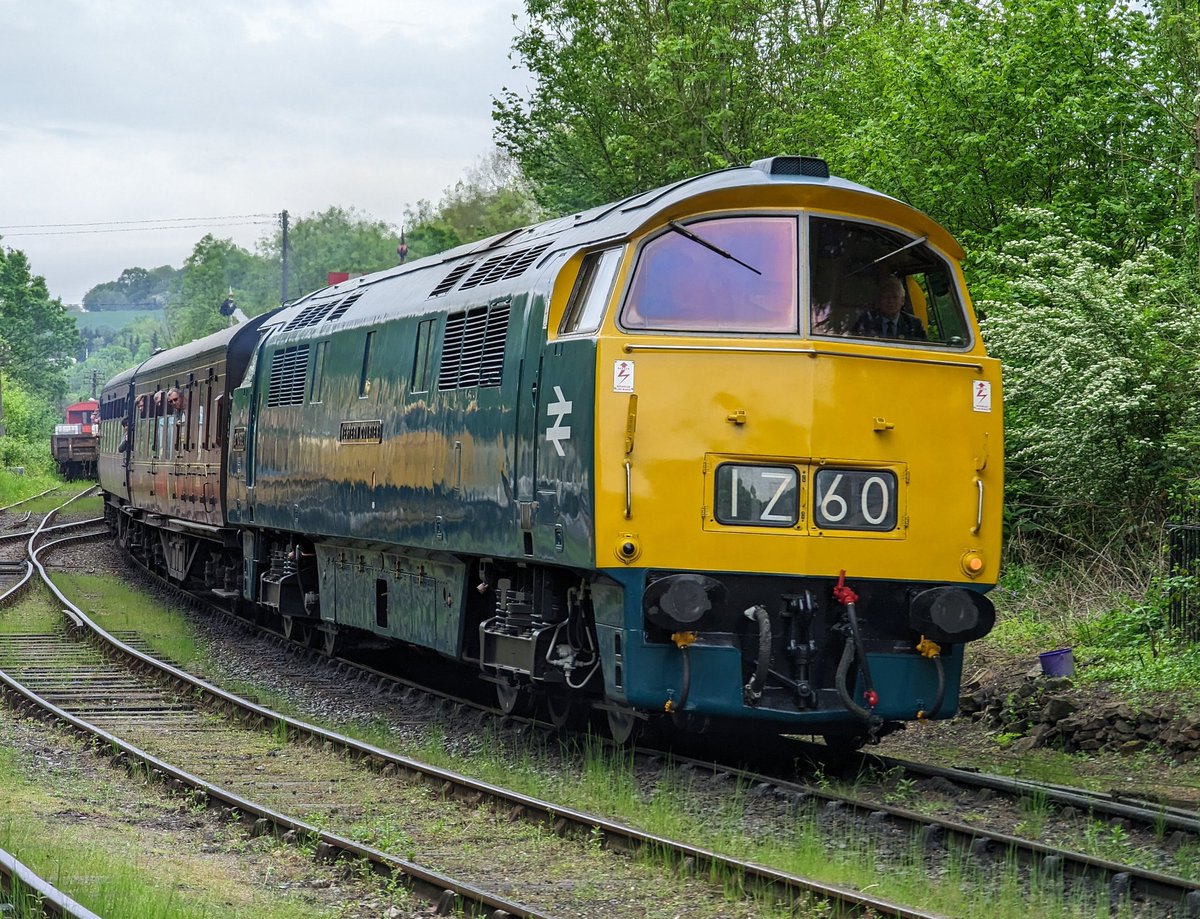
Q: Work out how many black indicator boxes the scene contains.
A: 2